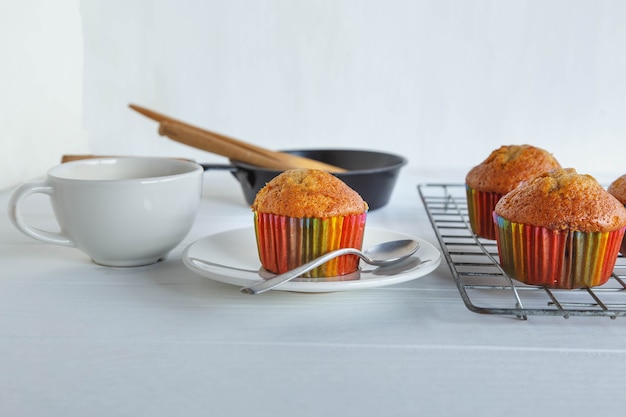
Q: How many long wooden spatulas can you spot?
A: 2